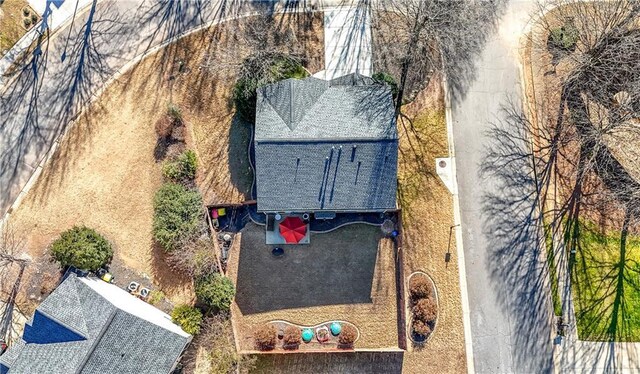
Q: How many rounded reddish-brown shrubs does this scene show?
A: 6